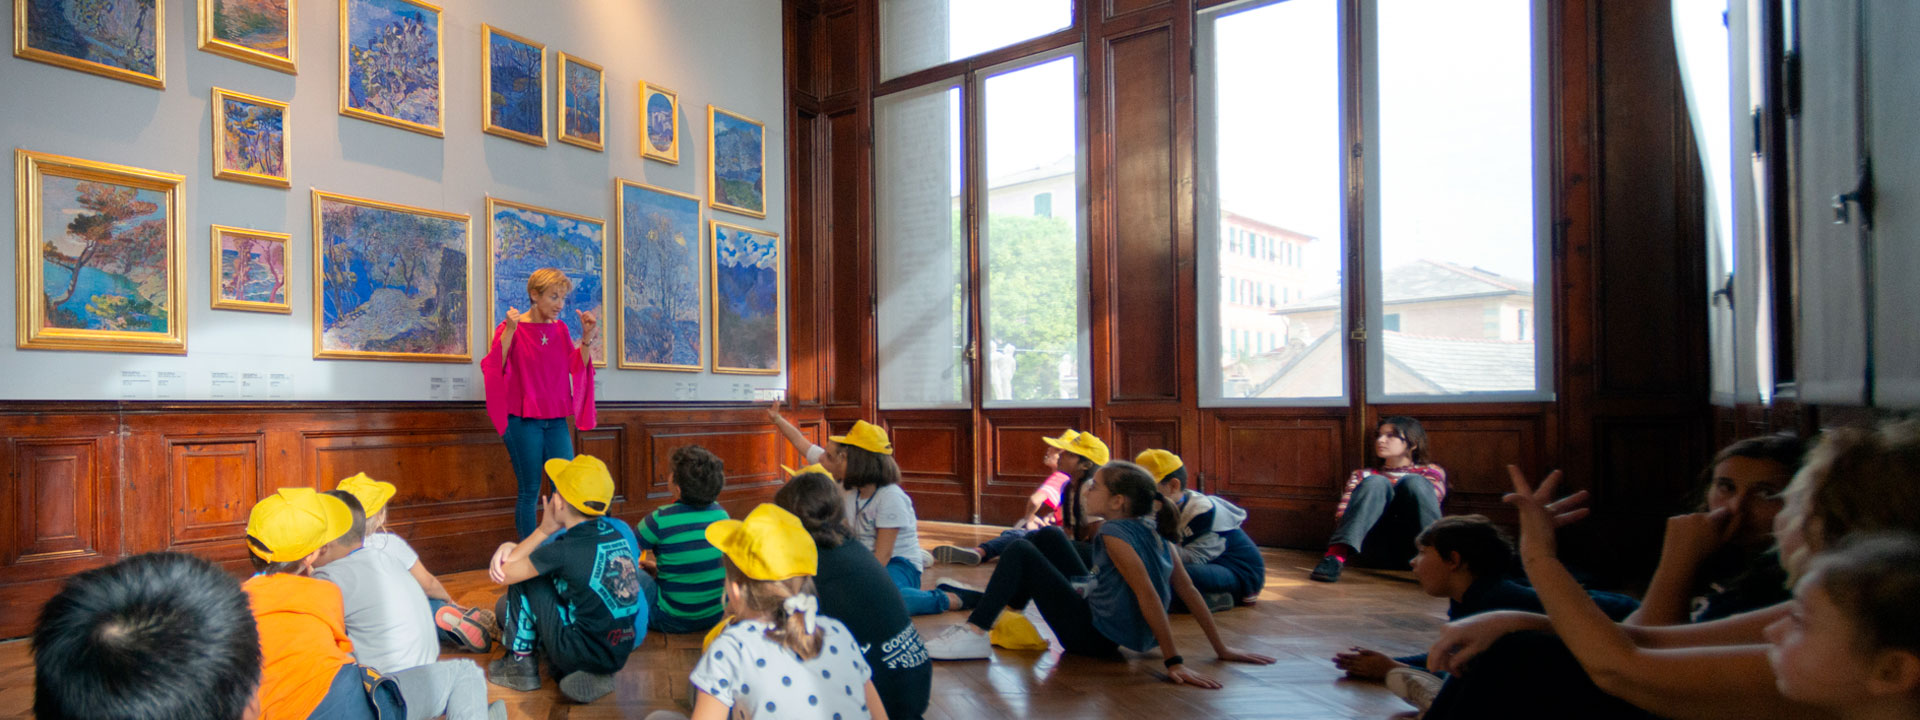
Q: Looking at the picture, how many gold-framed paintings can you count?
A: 14